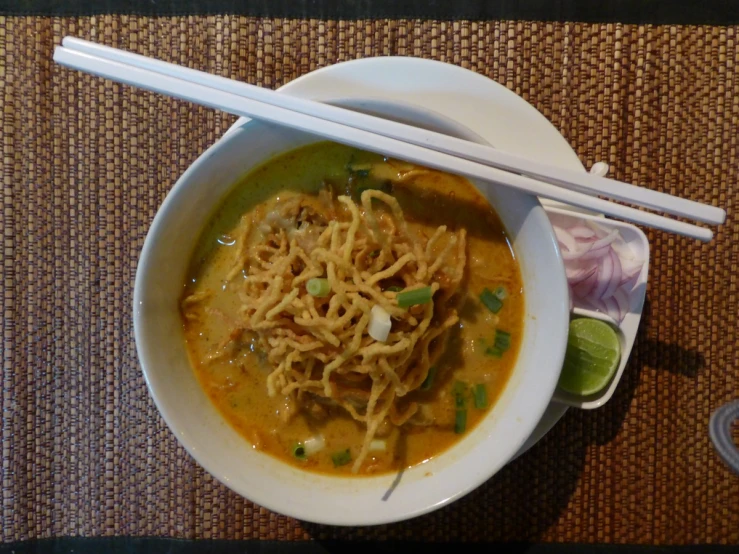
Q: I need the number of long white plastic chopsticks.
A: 2